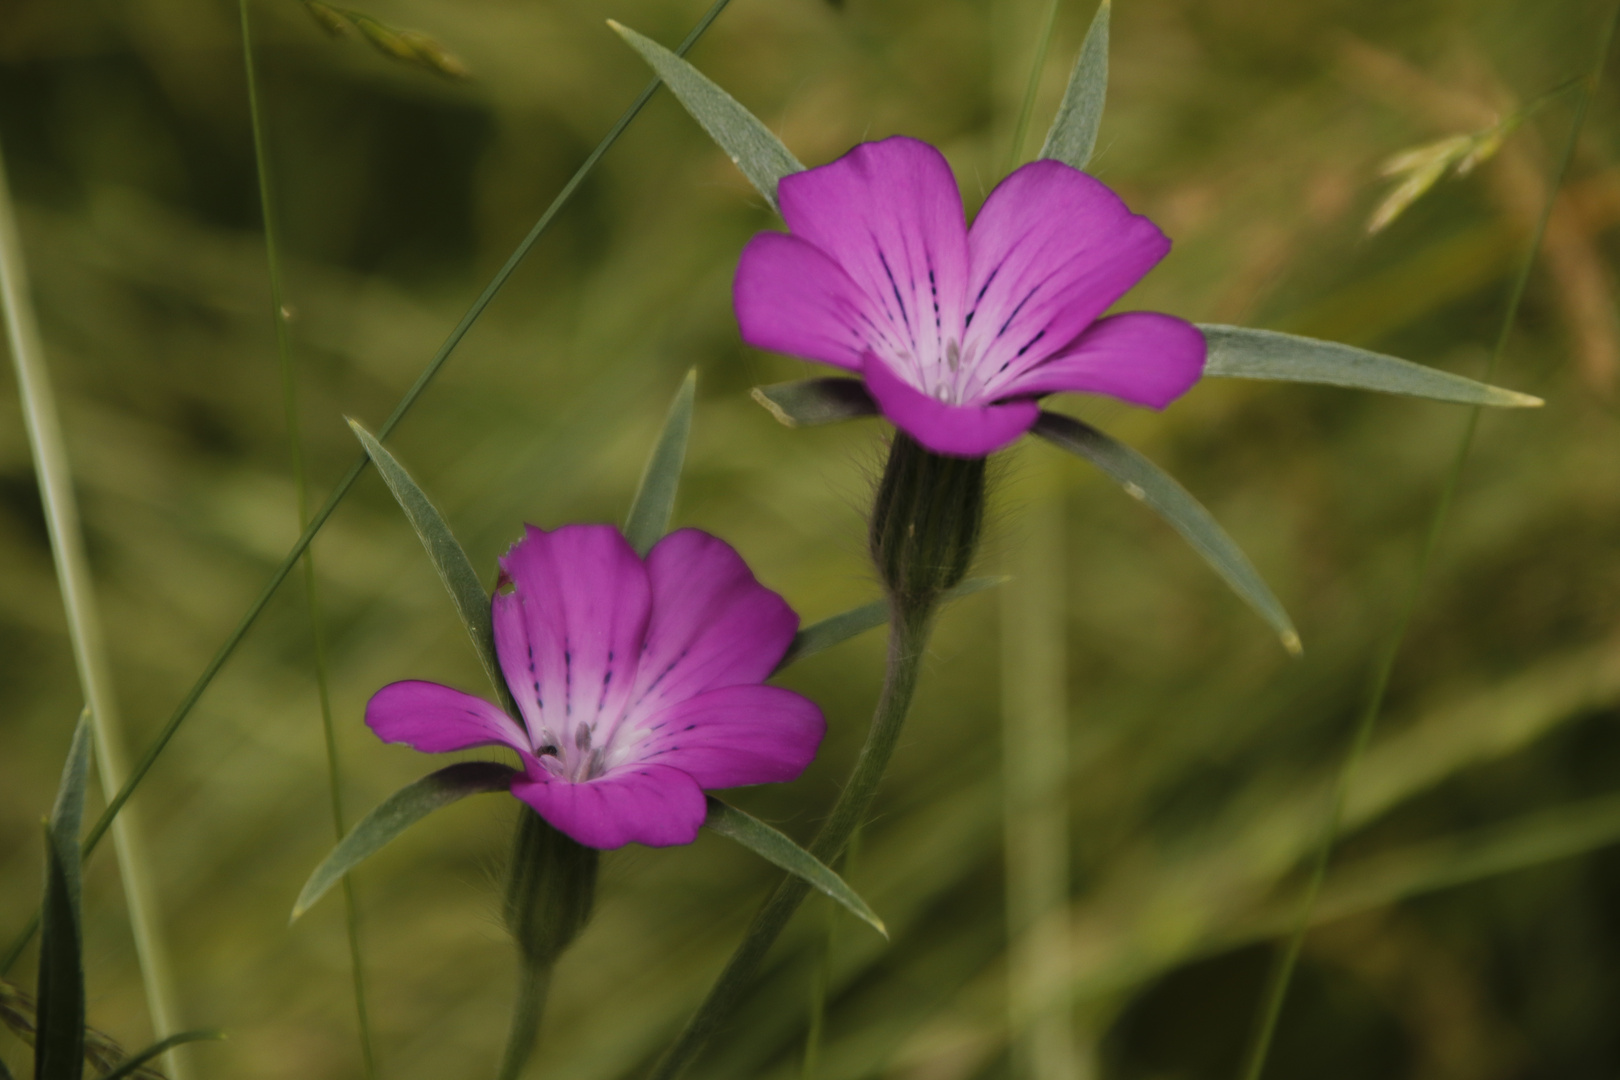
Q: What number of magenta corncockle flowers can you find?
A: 2